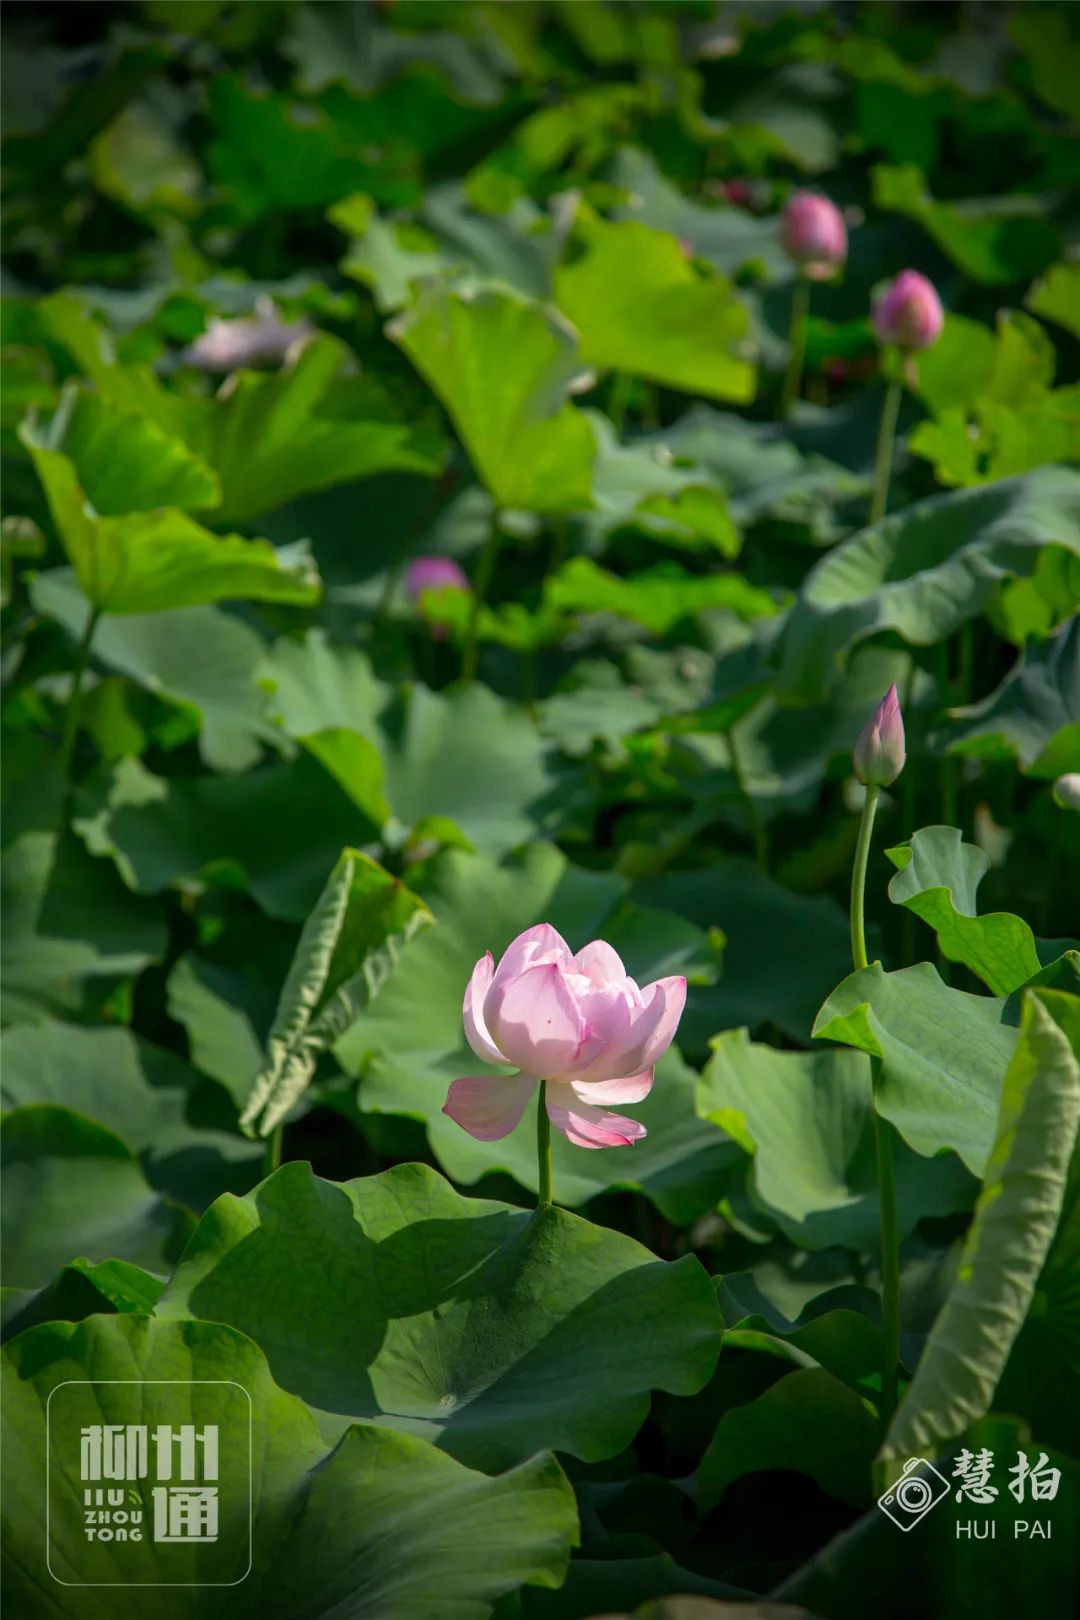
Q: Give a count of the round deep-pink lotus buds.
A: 3